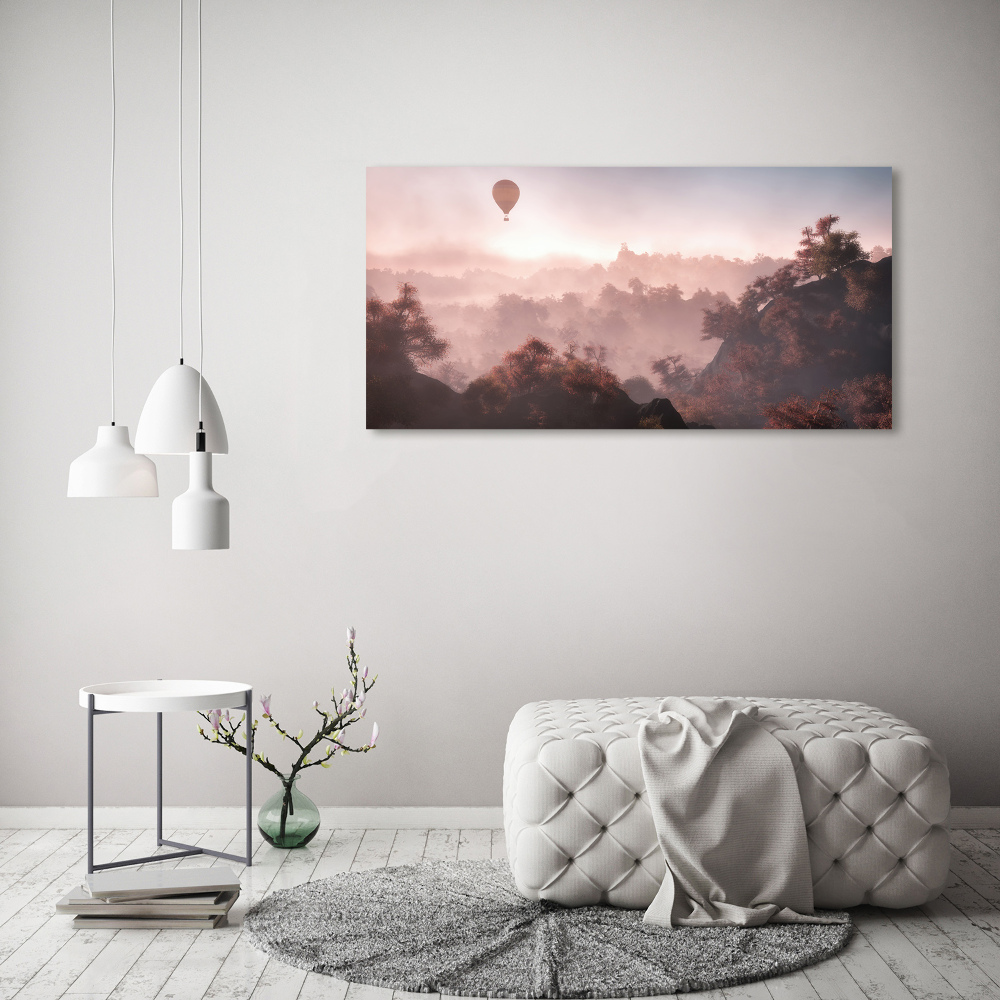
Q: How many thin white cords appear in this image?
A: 3